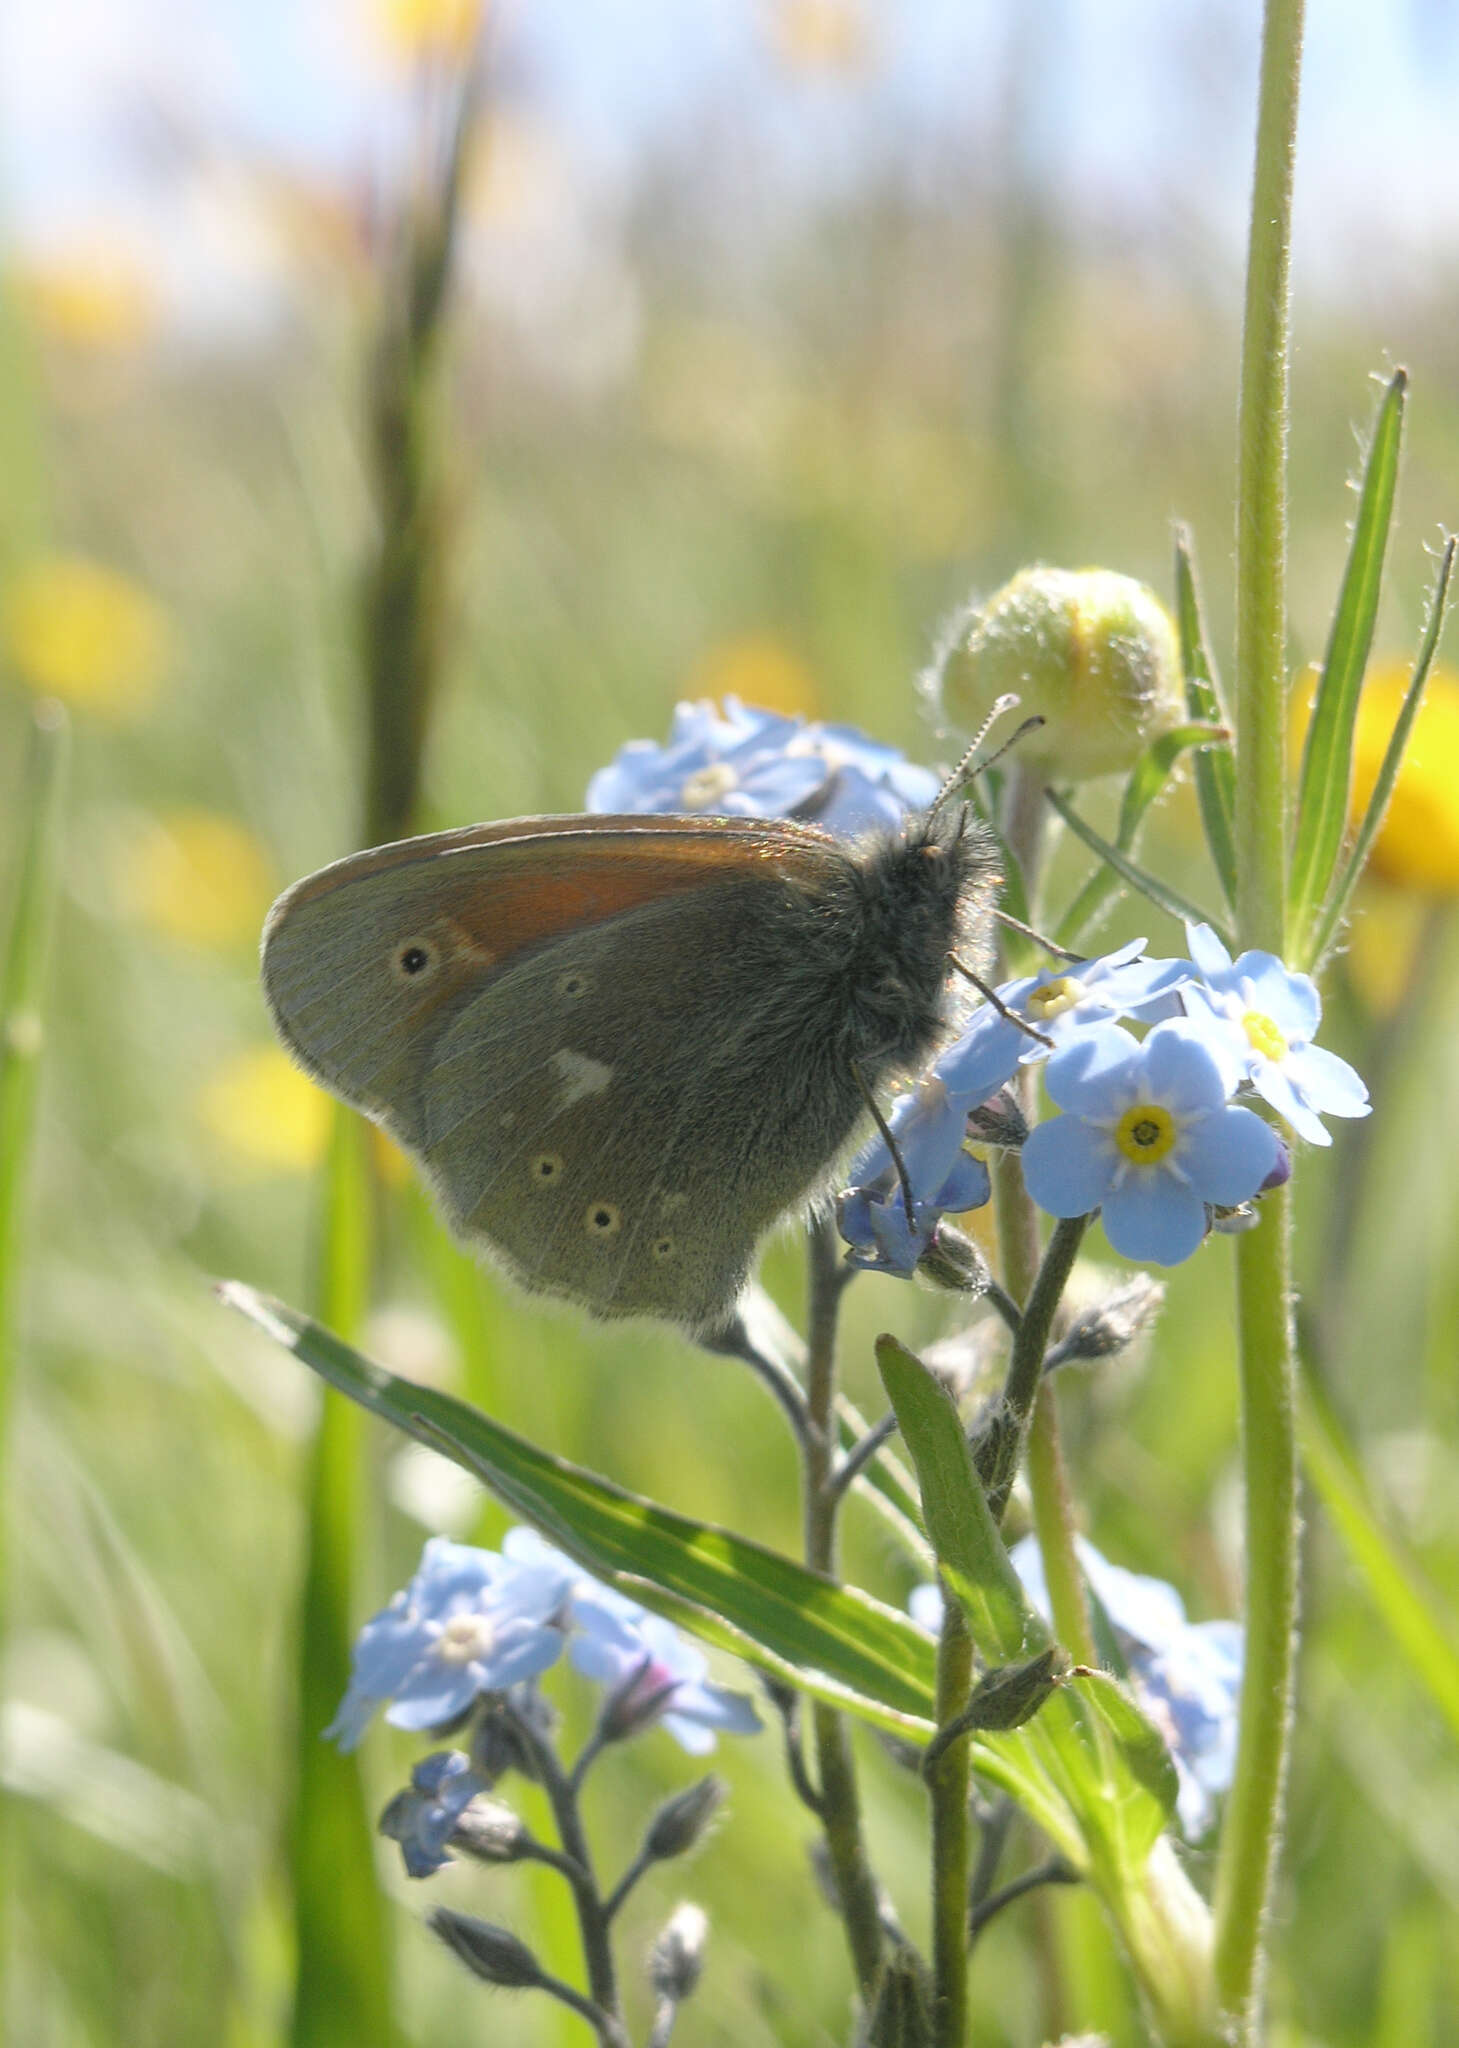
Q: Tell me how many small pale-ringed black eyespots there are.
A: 5